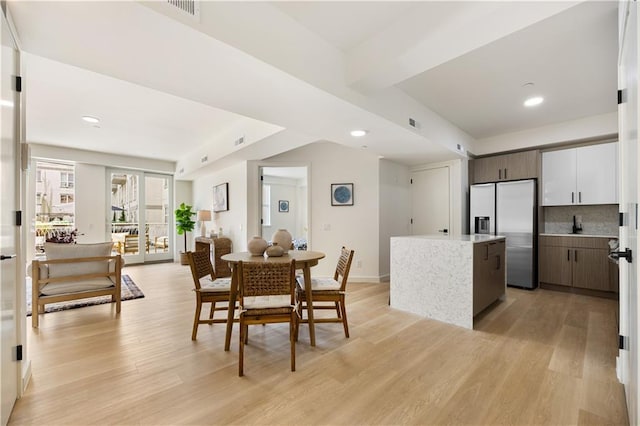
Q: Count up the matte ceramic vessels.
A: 3